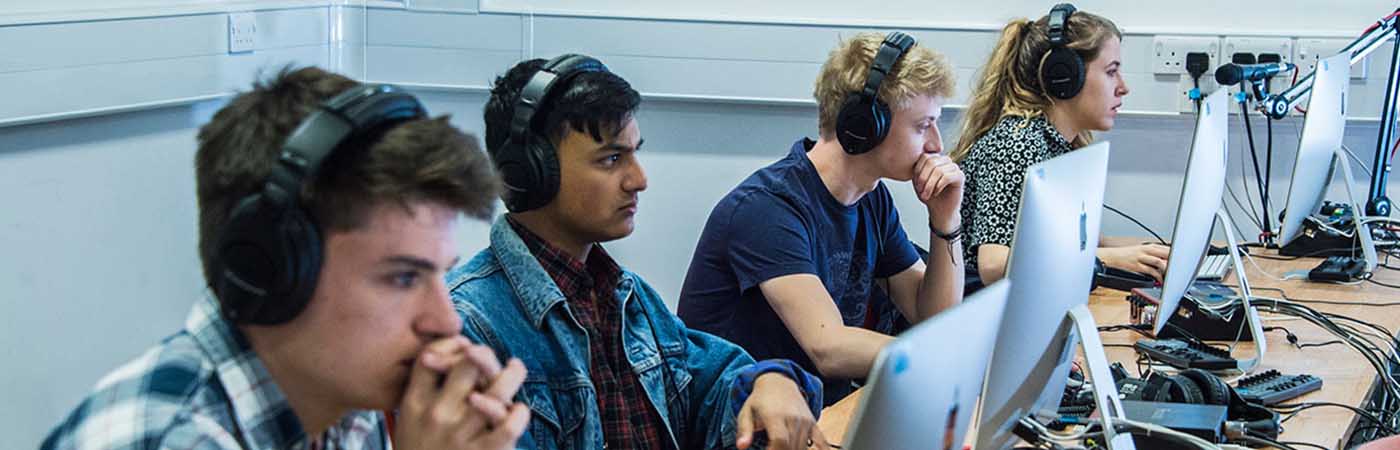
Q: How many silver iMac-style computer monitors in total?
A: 4